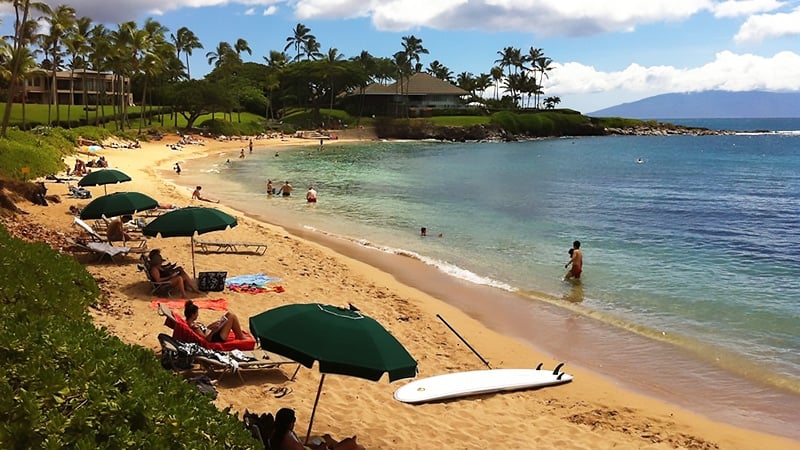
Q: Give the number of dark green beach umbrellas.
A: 4